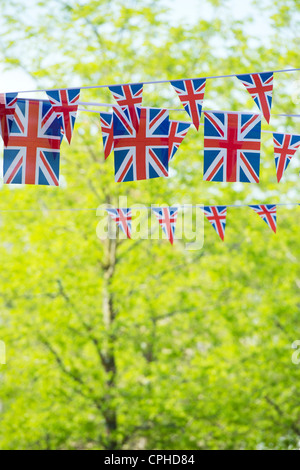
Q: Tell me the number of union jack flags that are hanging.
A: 15